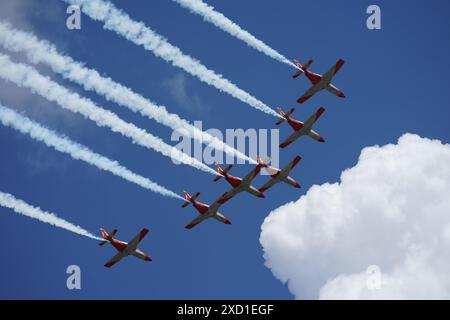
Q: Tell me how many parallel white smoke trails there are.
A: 6